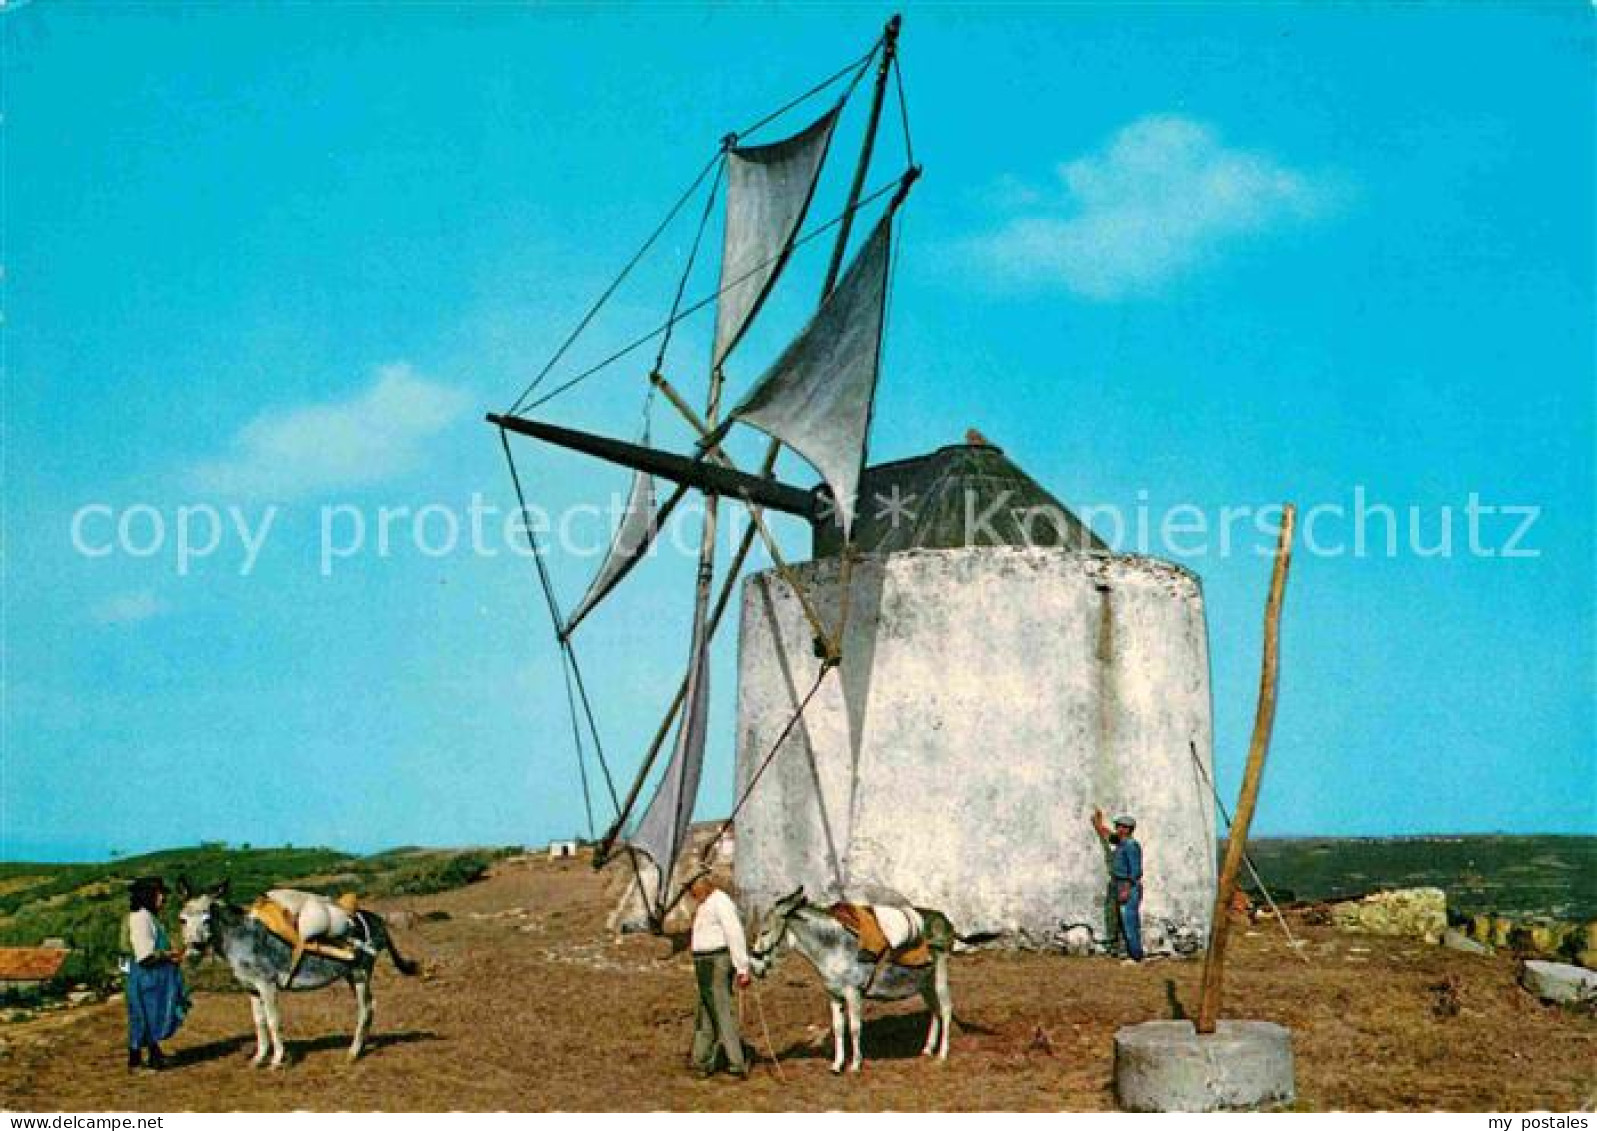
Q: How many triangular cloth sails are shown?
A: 4